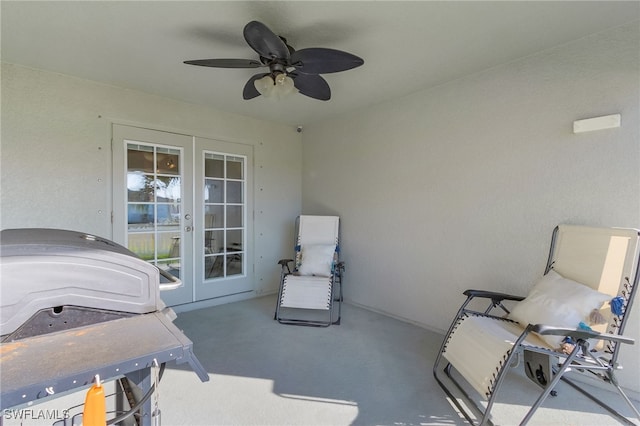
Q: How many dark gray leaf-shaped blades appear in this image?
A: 5